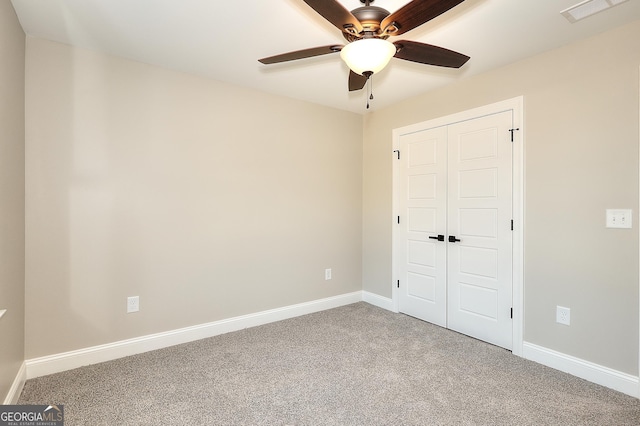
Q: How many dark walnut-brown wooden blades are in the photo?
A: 5